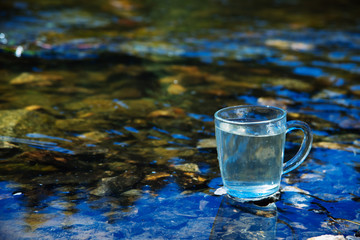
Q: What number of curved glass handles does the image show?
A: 1